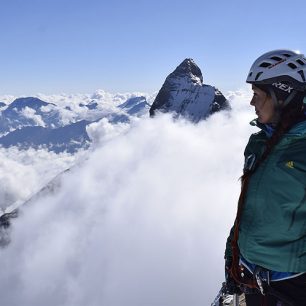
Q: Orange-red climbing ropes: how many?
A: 1